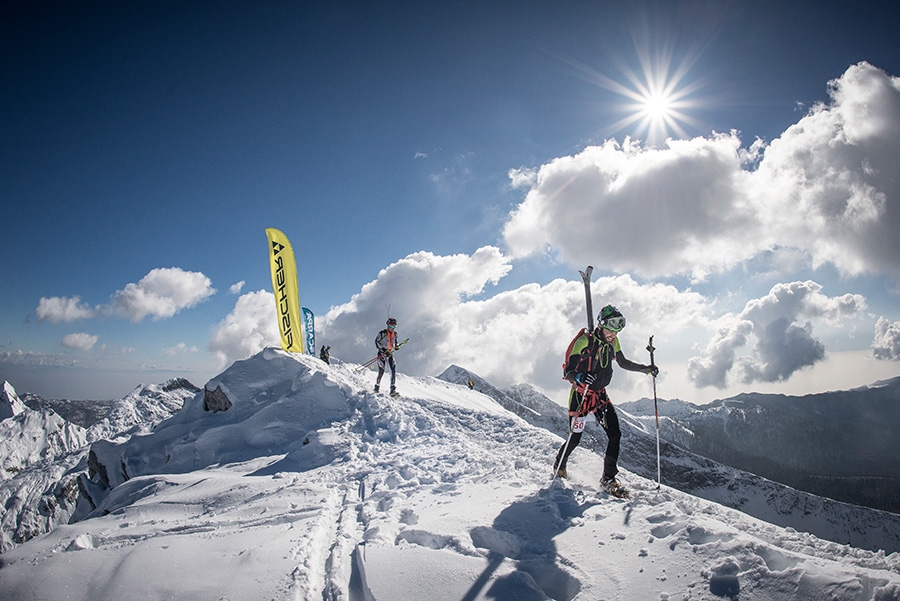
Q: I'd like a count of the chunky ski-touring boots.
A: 4